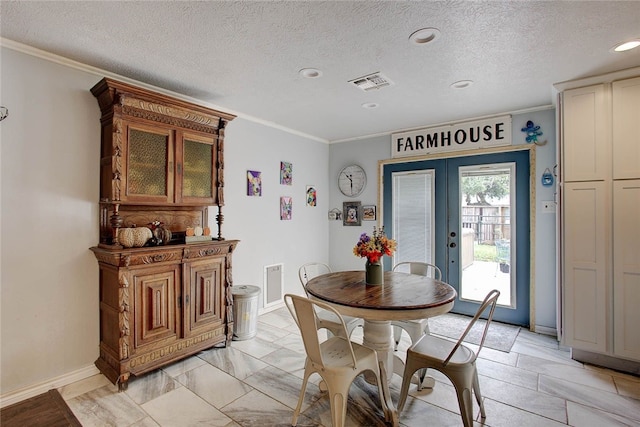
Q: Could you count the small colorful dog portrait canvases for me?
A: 4